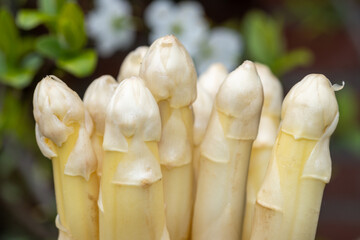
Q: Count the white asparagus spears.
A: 9